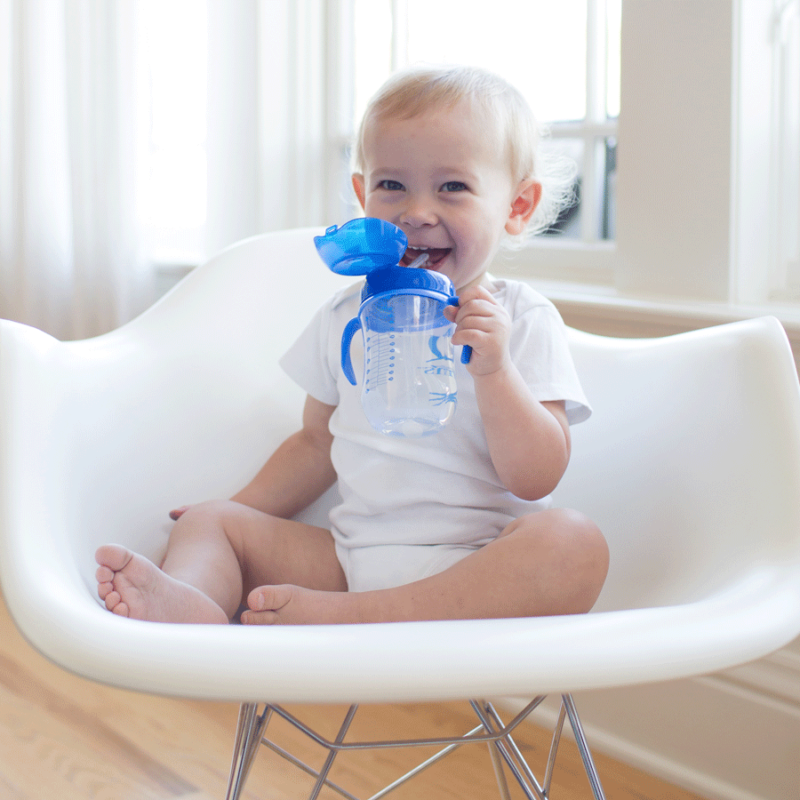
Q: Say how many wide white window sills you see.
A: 1